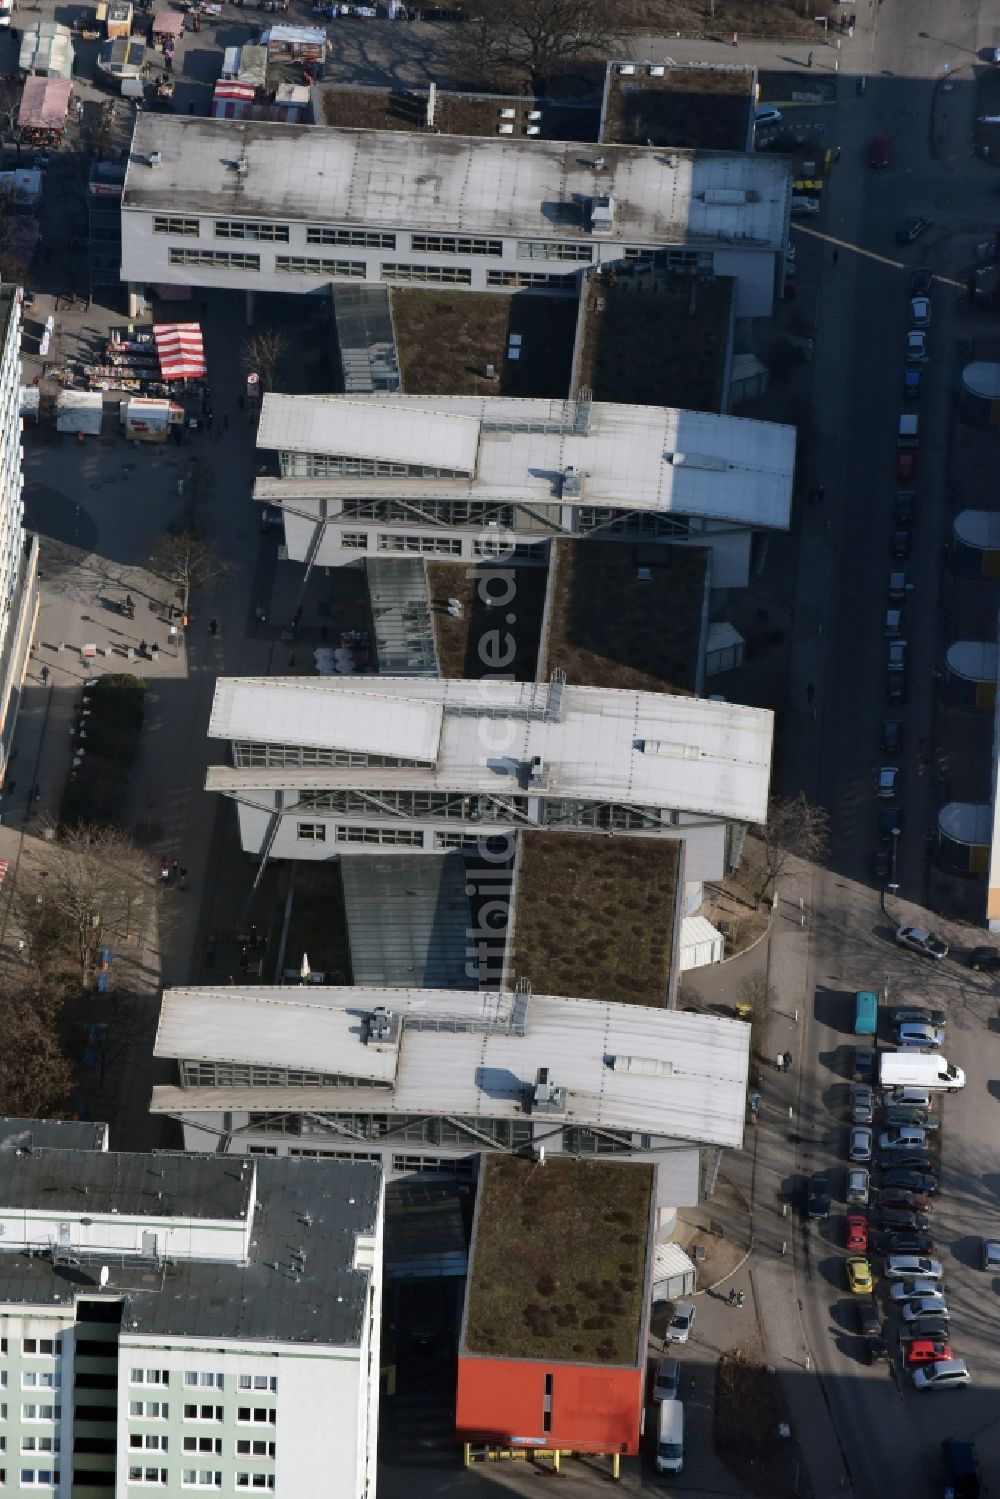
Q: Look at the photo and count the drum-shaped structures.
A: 4